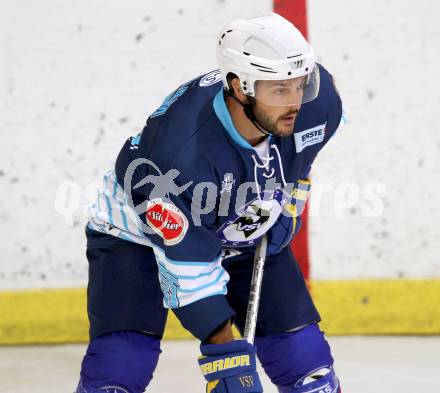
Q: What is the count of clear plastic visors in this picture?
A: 1